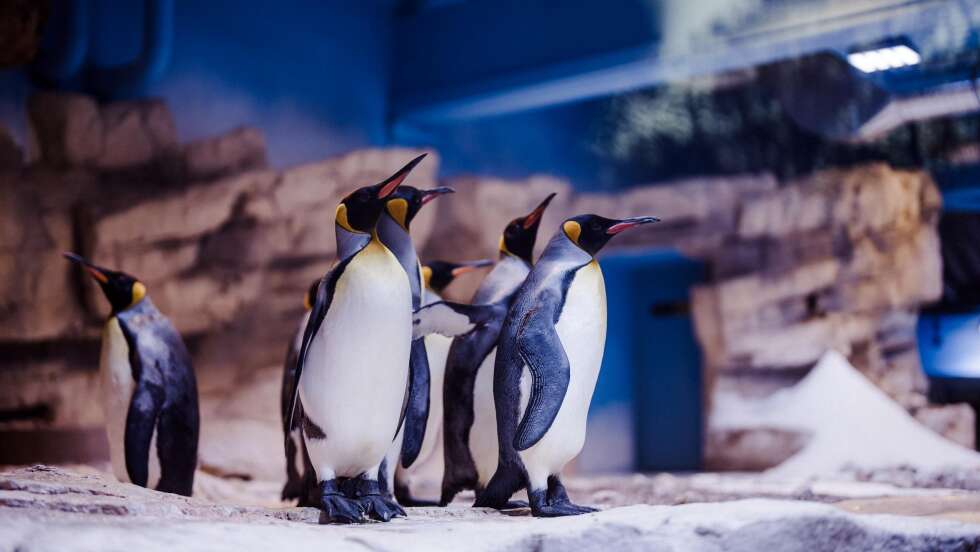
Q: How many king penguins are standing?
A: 7